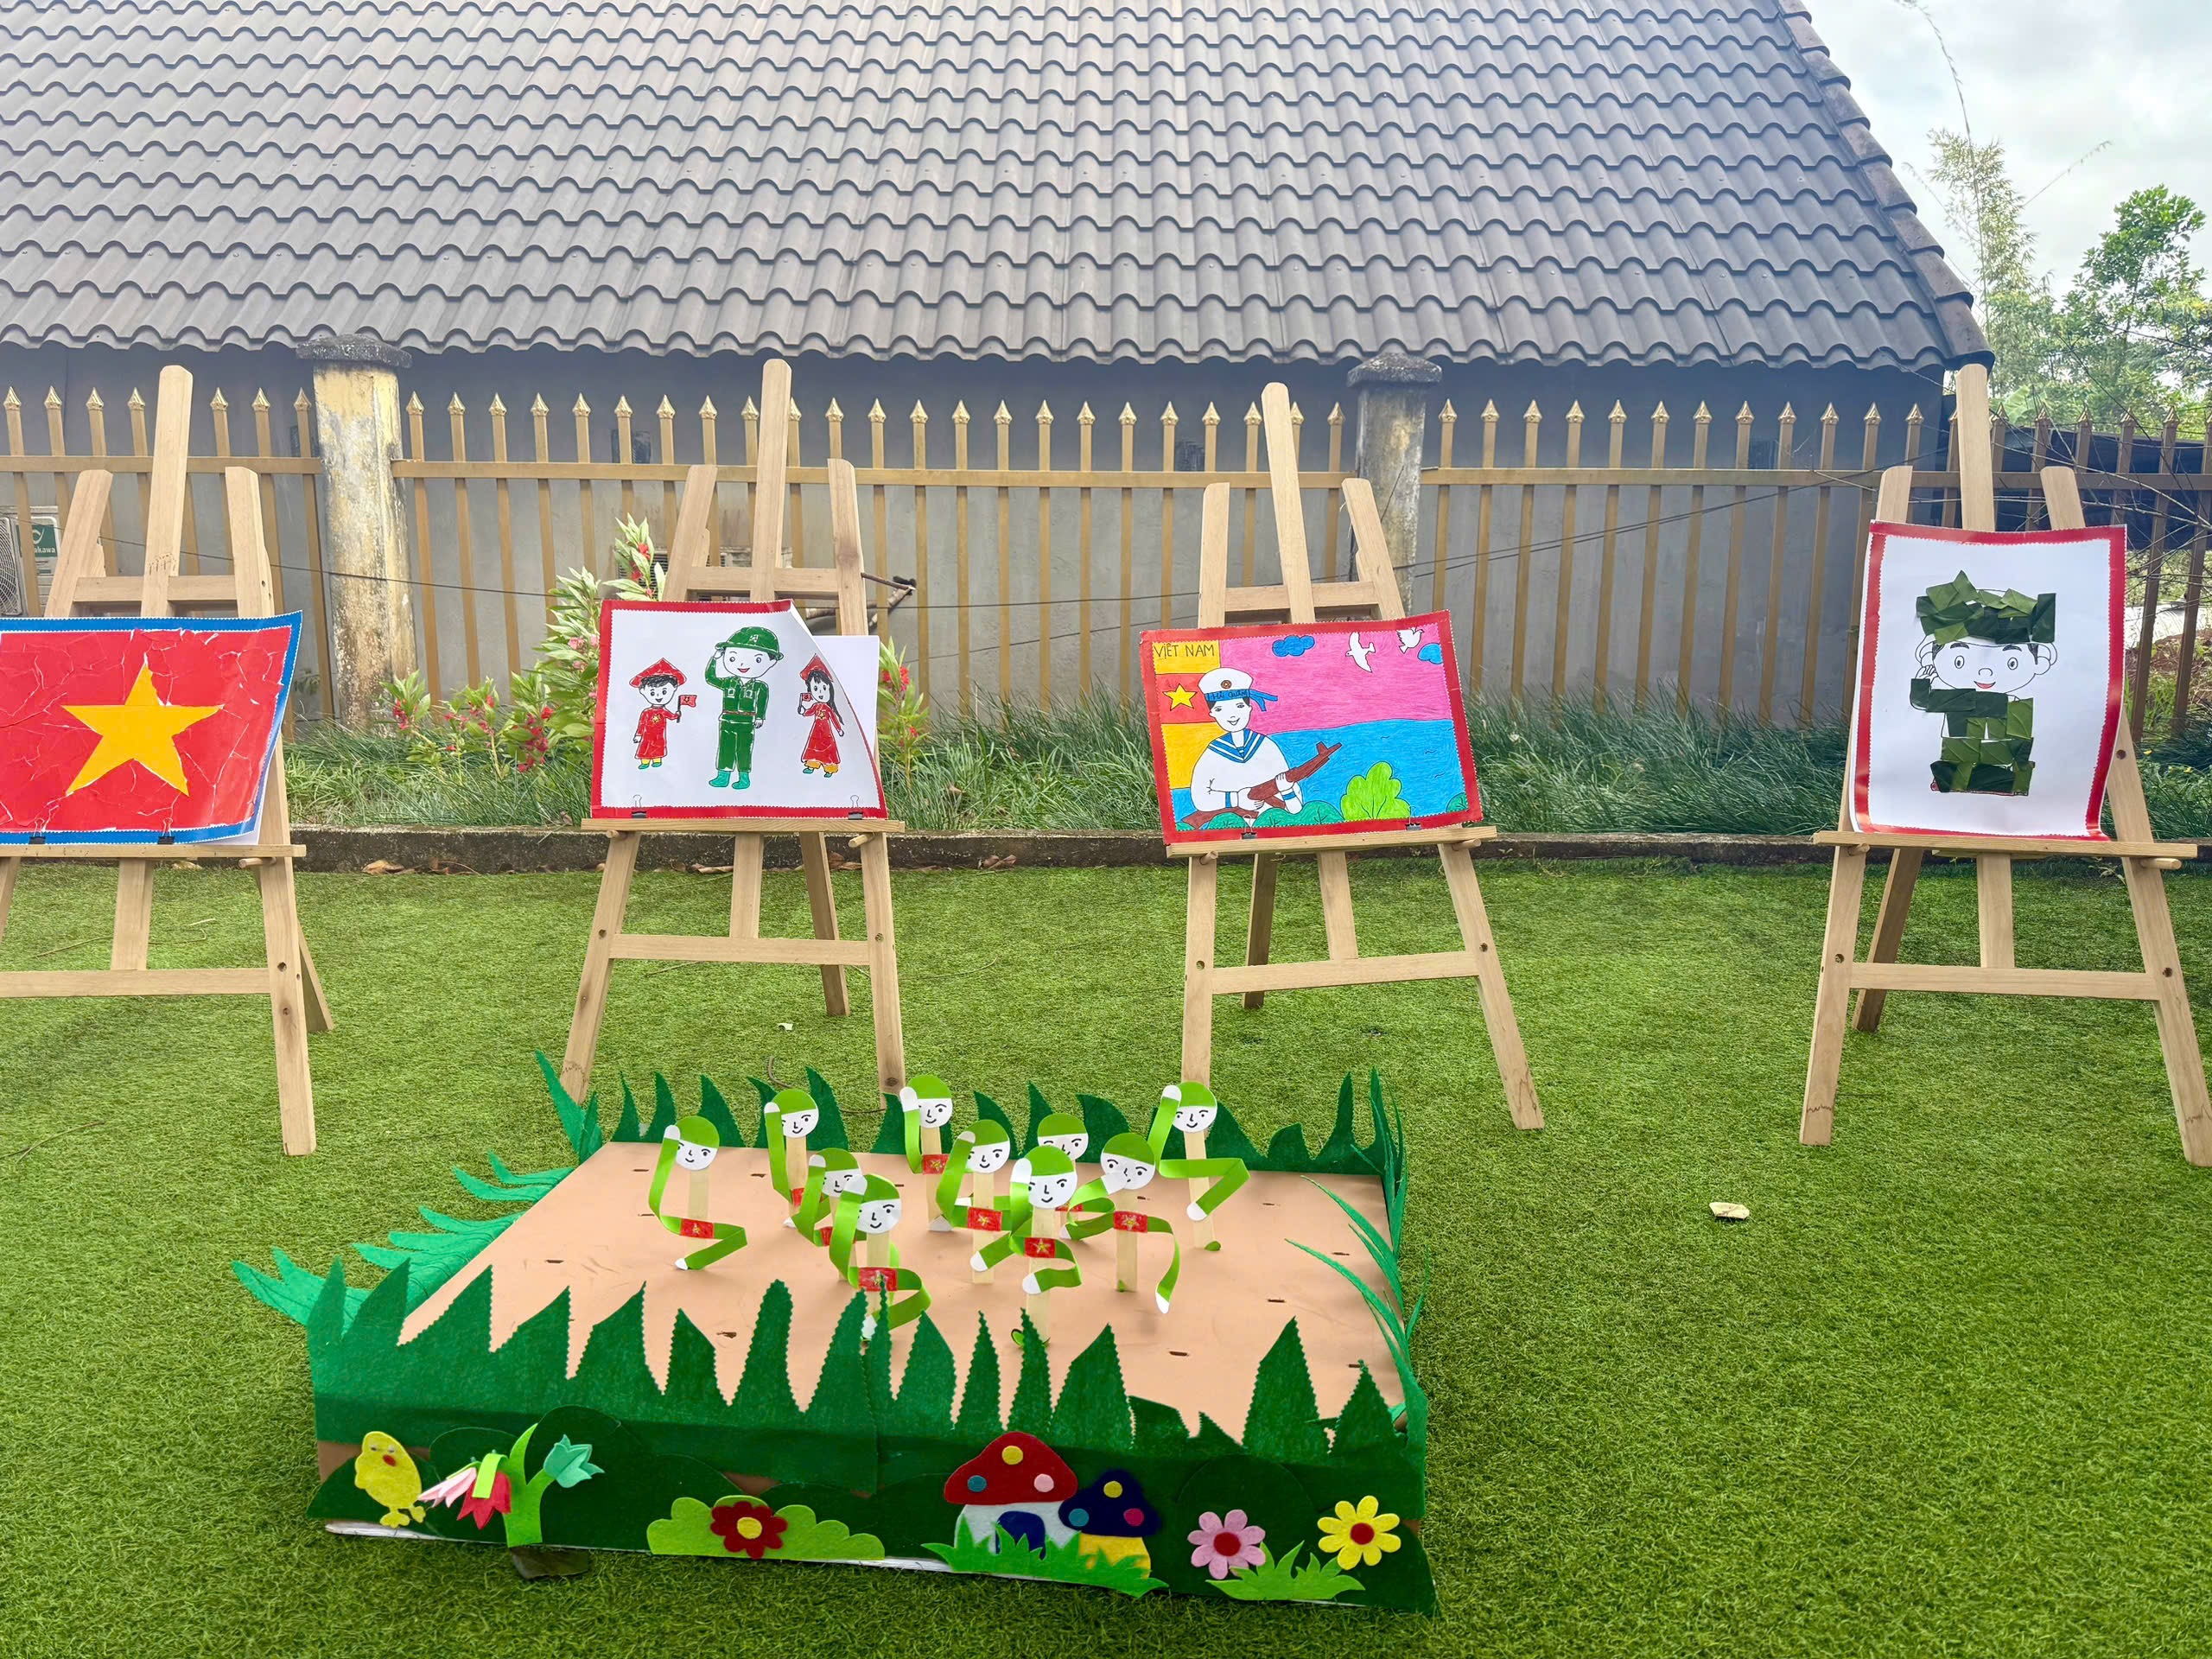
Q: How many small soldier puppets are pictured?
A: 10